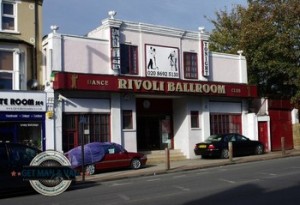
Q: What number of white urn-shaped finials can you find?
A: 4